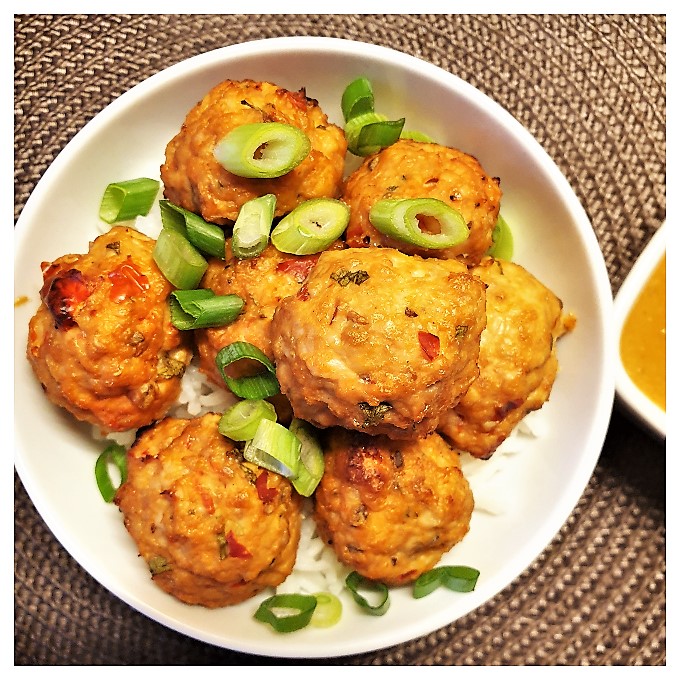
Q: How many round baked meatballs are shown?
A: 8